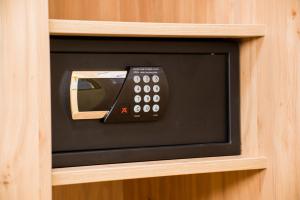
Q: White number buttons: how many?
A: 12